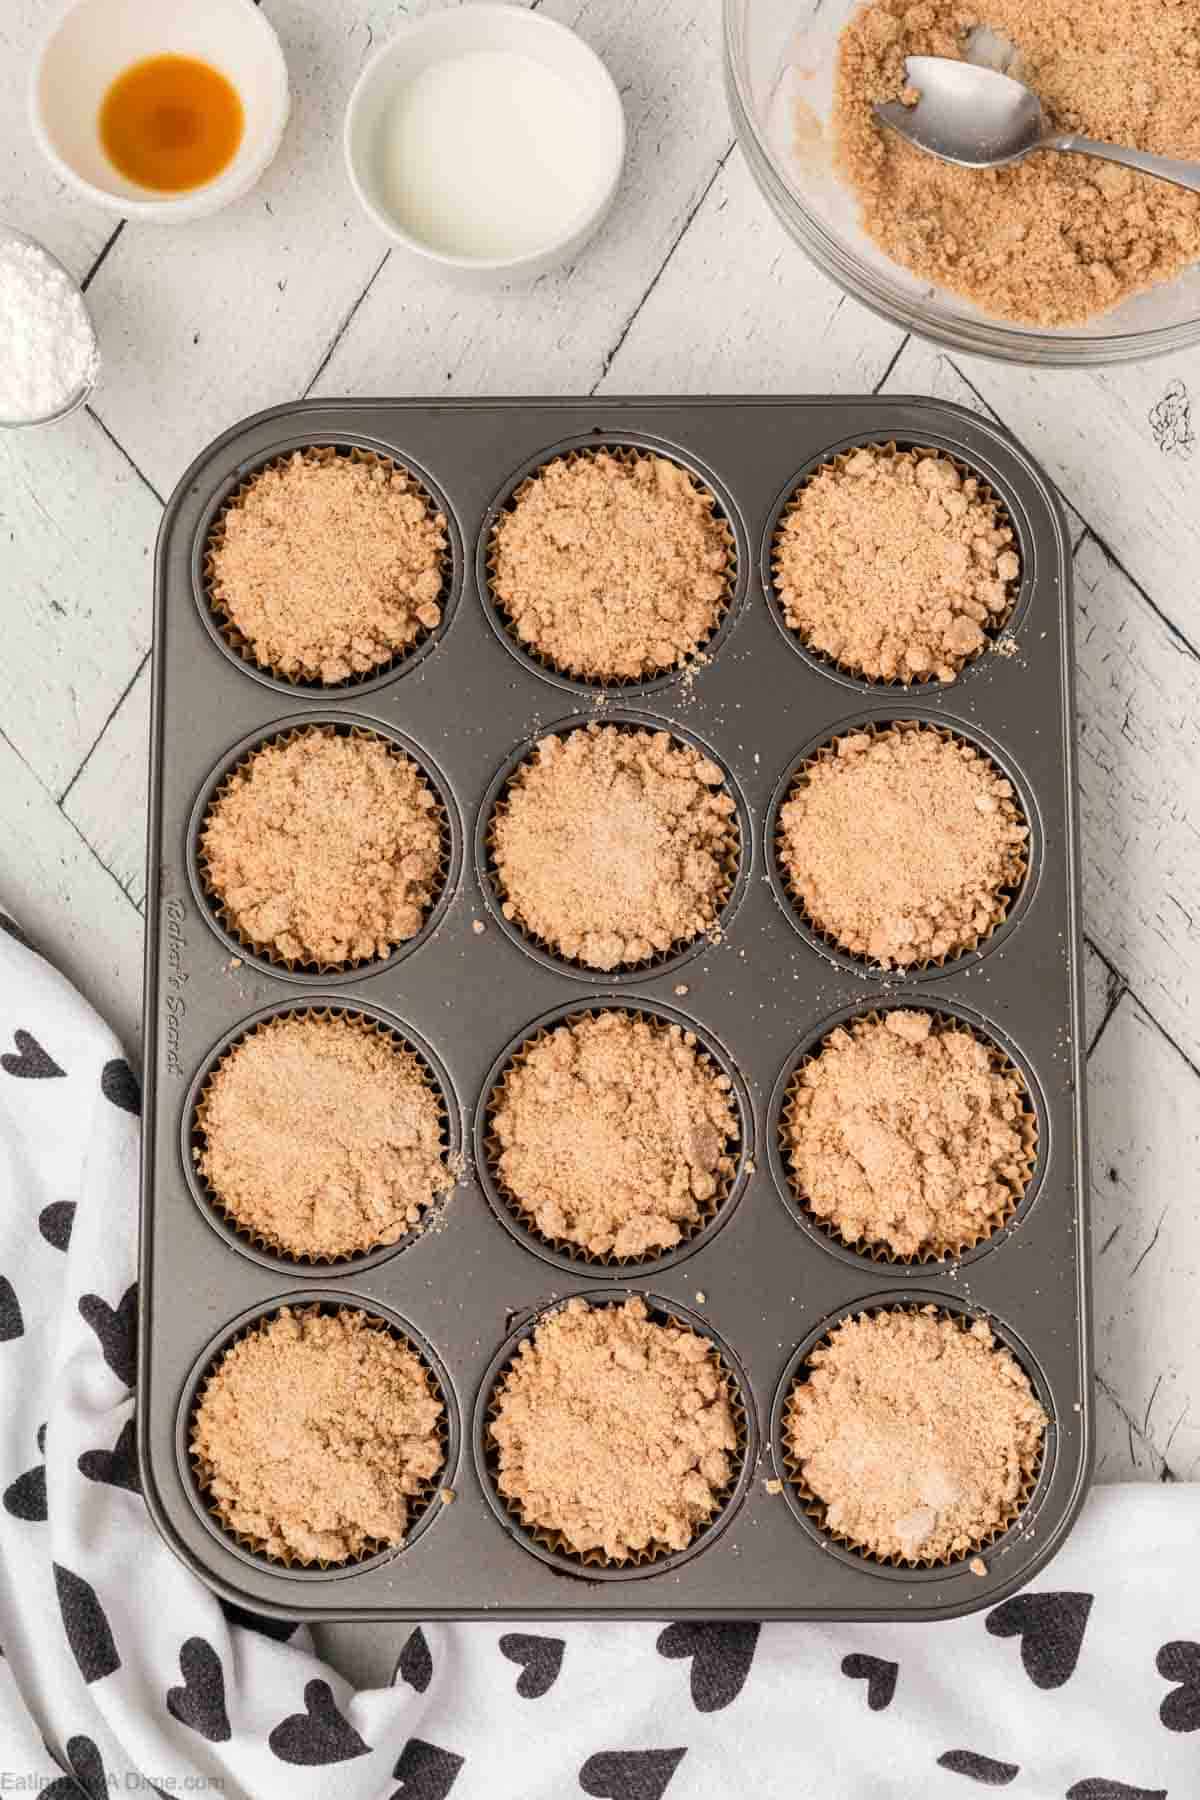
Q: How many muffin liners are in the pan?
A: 12